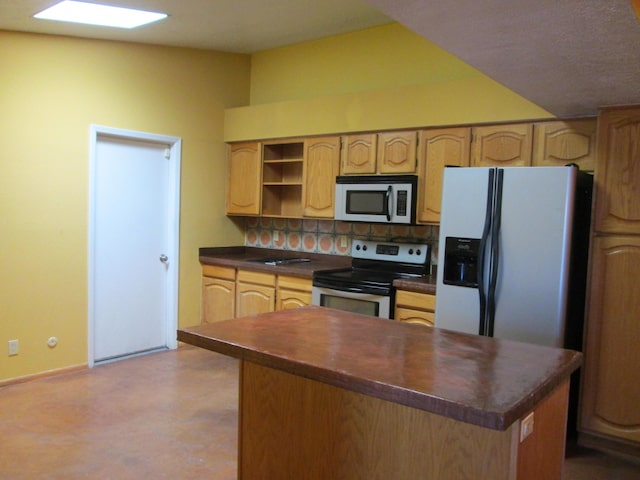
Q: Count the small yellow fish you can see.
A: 0